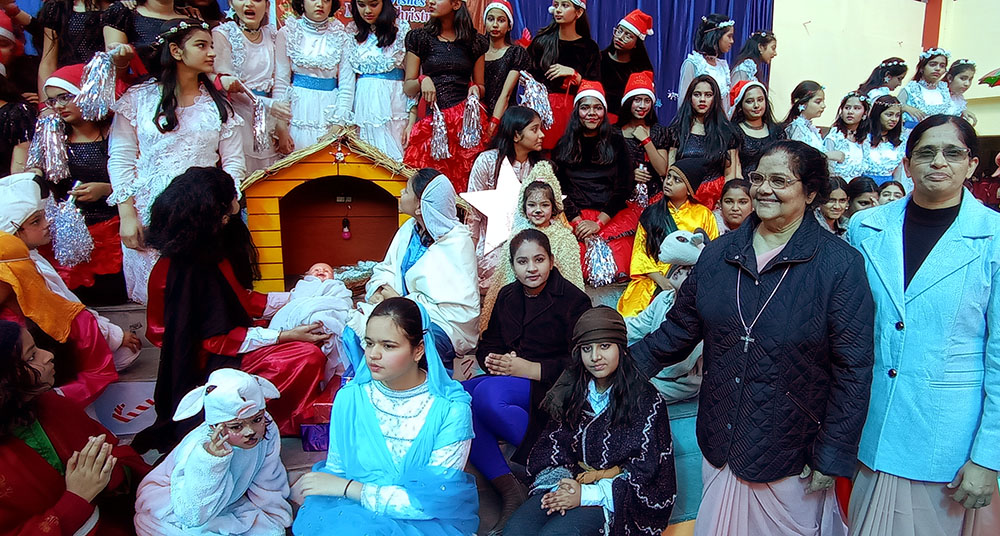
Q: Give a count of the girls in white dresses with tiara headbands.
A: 9